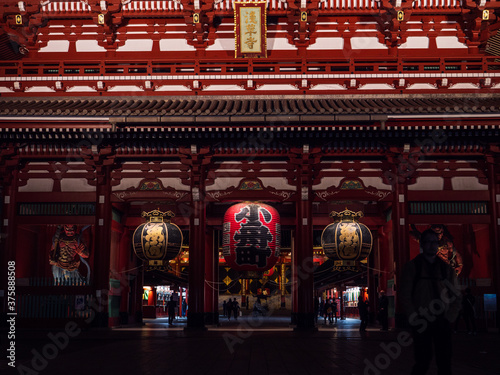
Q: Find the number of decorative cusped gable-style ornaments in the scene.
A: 3